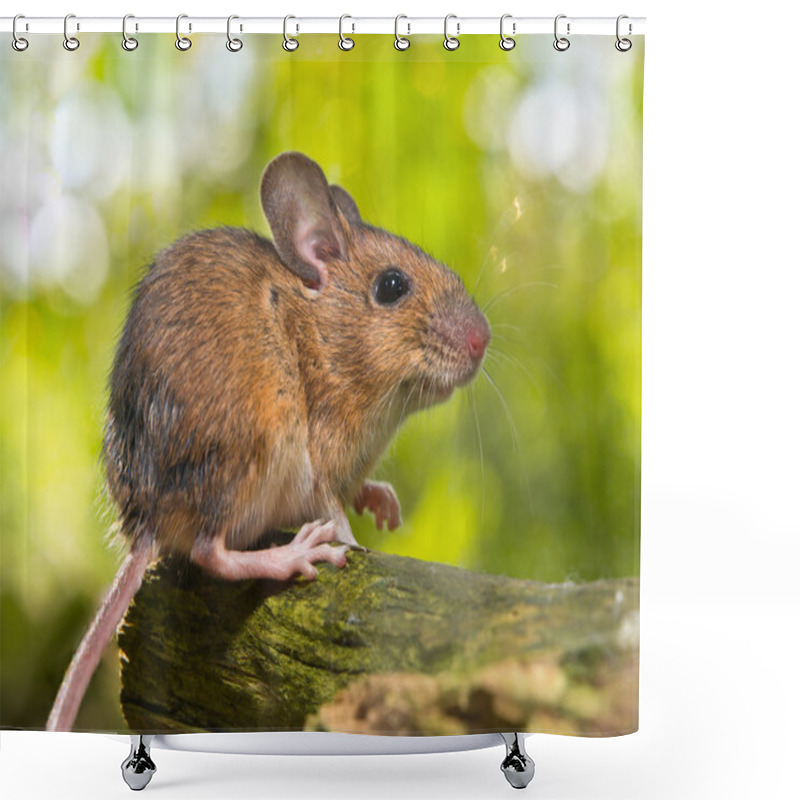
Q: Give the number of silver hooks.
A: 12